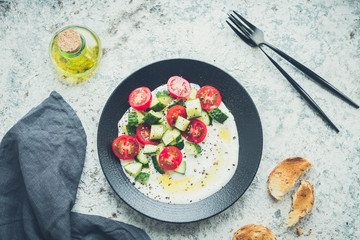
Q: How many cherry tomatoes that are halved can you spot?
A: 8